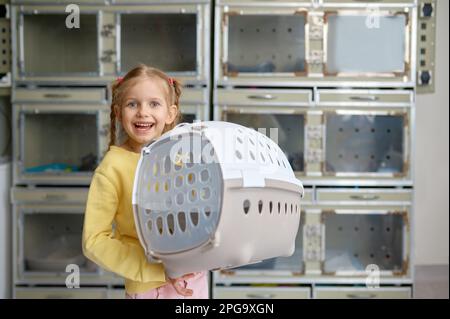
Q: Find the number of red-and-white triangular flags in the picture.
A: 0